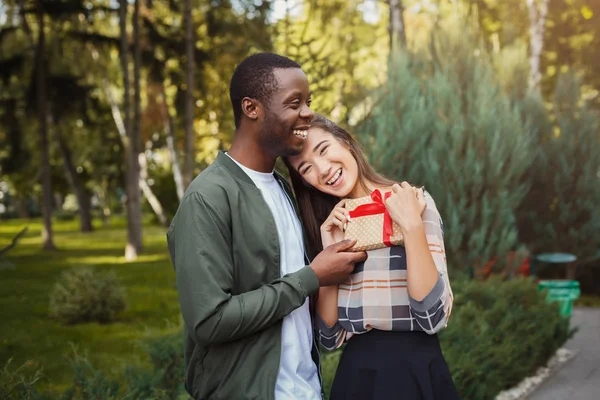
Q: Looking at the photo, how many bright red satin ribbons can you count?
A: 1